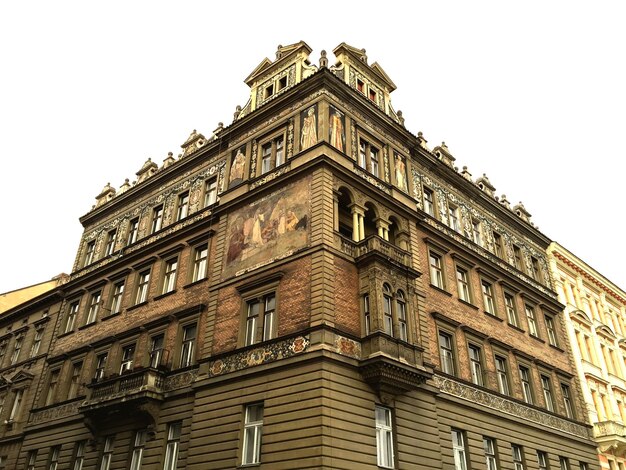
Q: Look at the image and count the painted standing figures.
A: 4